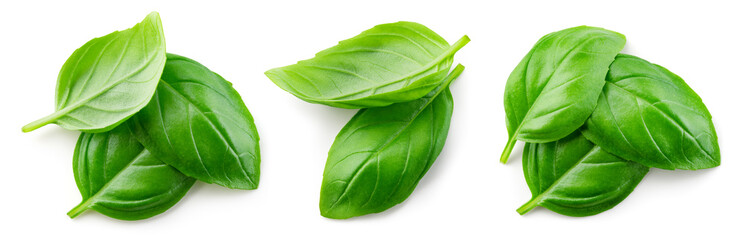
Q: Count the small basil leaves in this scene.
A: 8